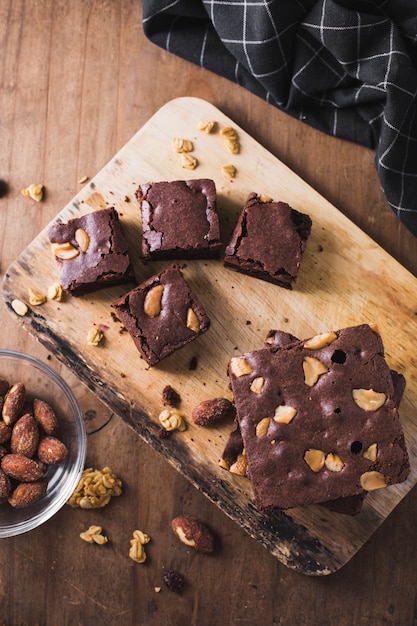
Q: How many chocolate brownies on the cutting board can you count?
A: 6